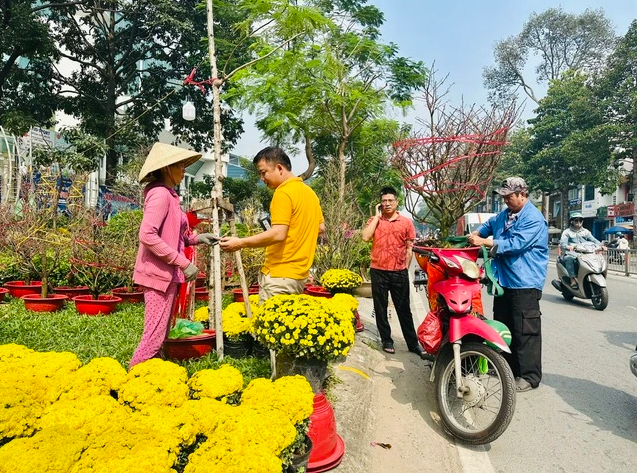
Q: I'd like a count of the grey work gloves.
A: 2